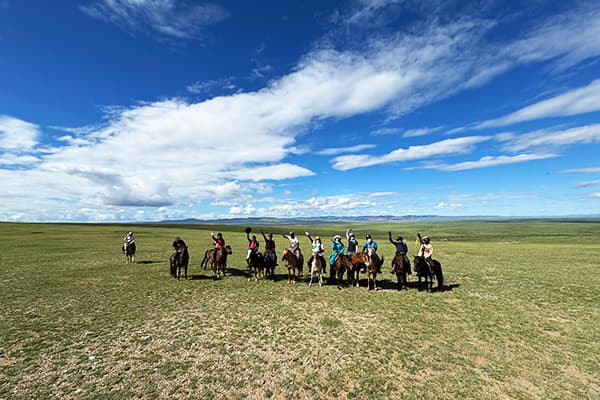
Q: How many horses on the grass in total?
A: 12